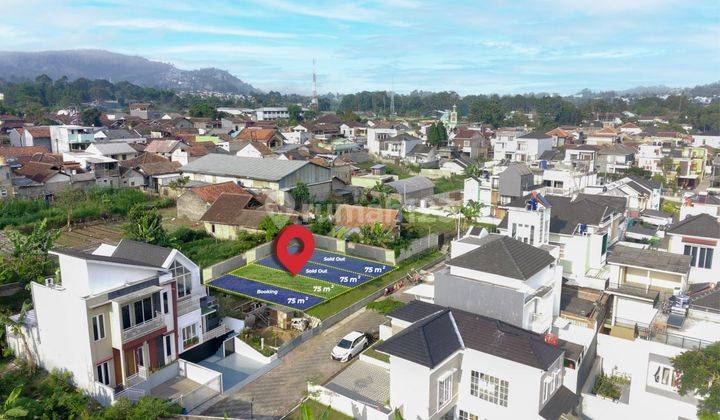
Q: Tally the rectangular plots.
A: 4